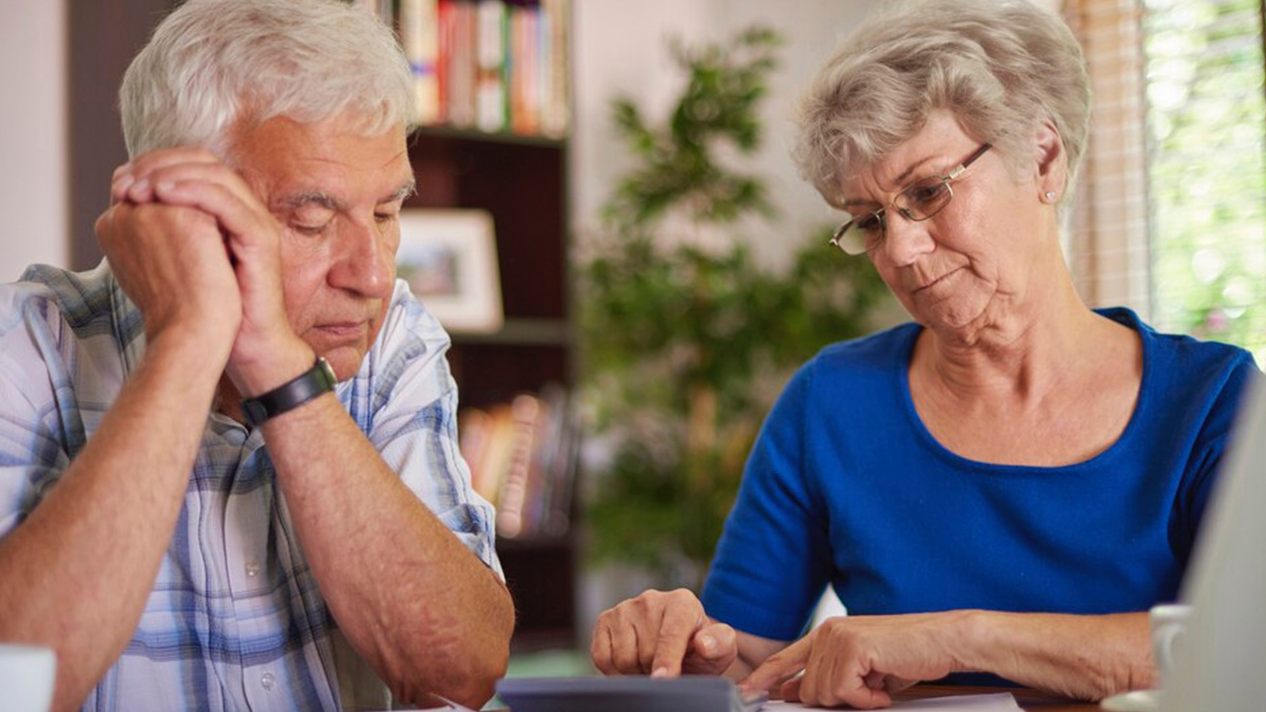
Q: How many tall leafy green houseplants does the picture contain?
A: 1